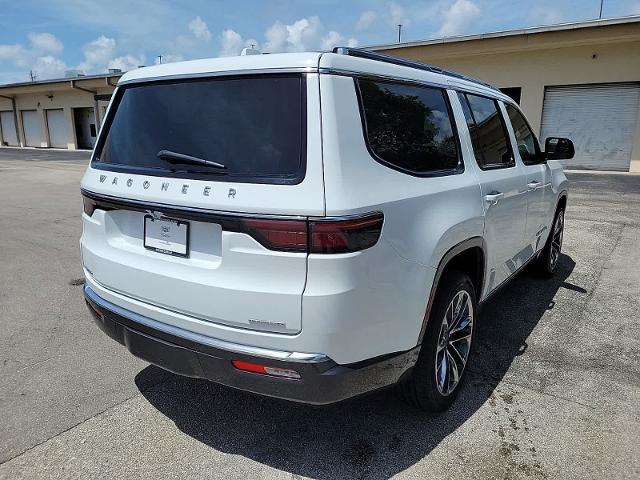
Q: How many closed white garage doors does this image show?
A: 4